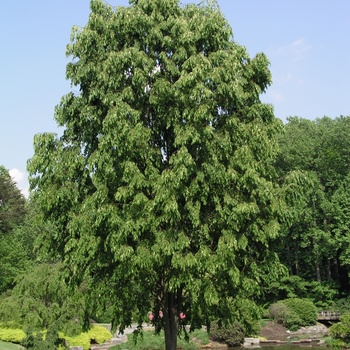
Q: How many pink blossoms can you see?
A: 3